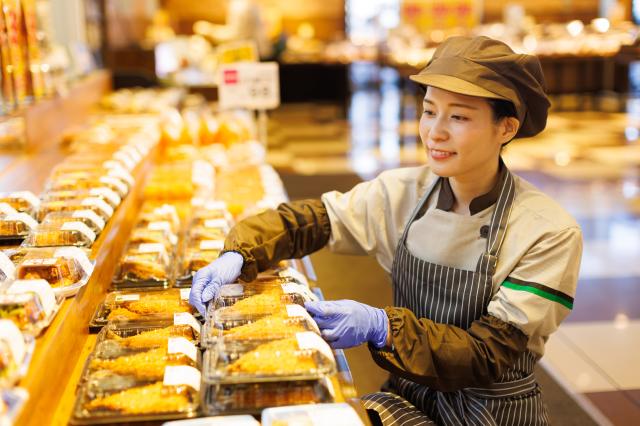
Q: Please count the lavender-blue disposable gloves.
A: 2